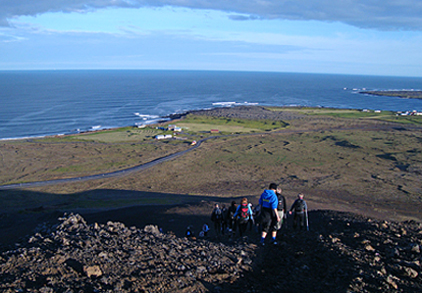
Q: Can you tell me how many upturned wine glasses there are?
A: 0